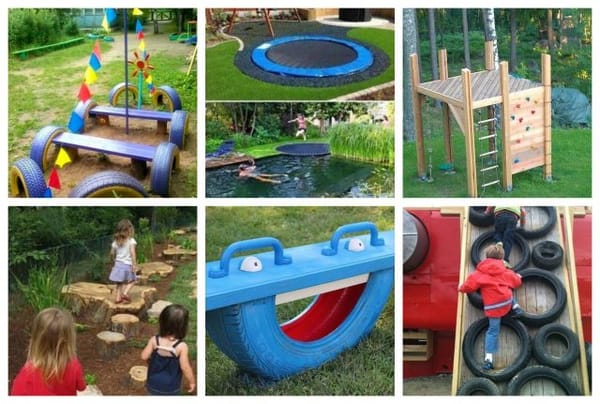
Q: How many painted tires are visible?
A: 9